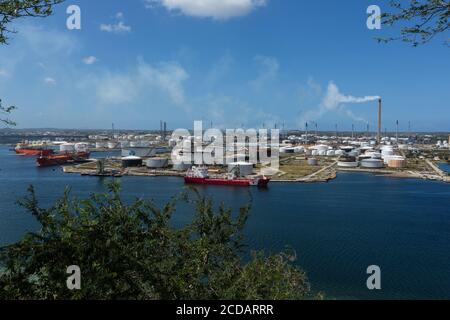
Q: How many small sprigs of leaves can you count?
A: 3